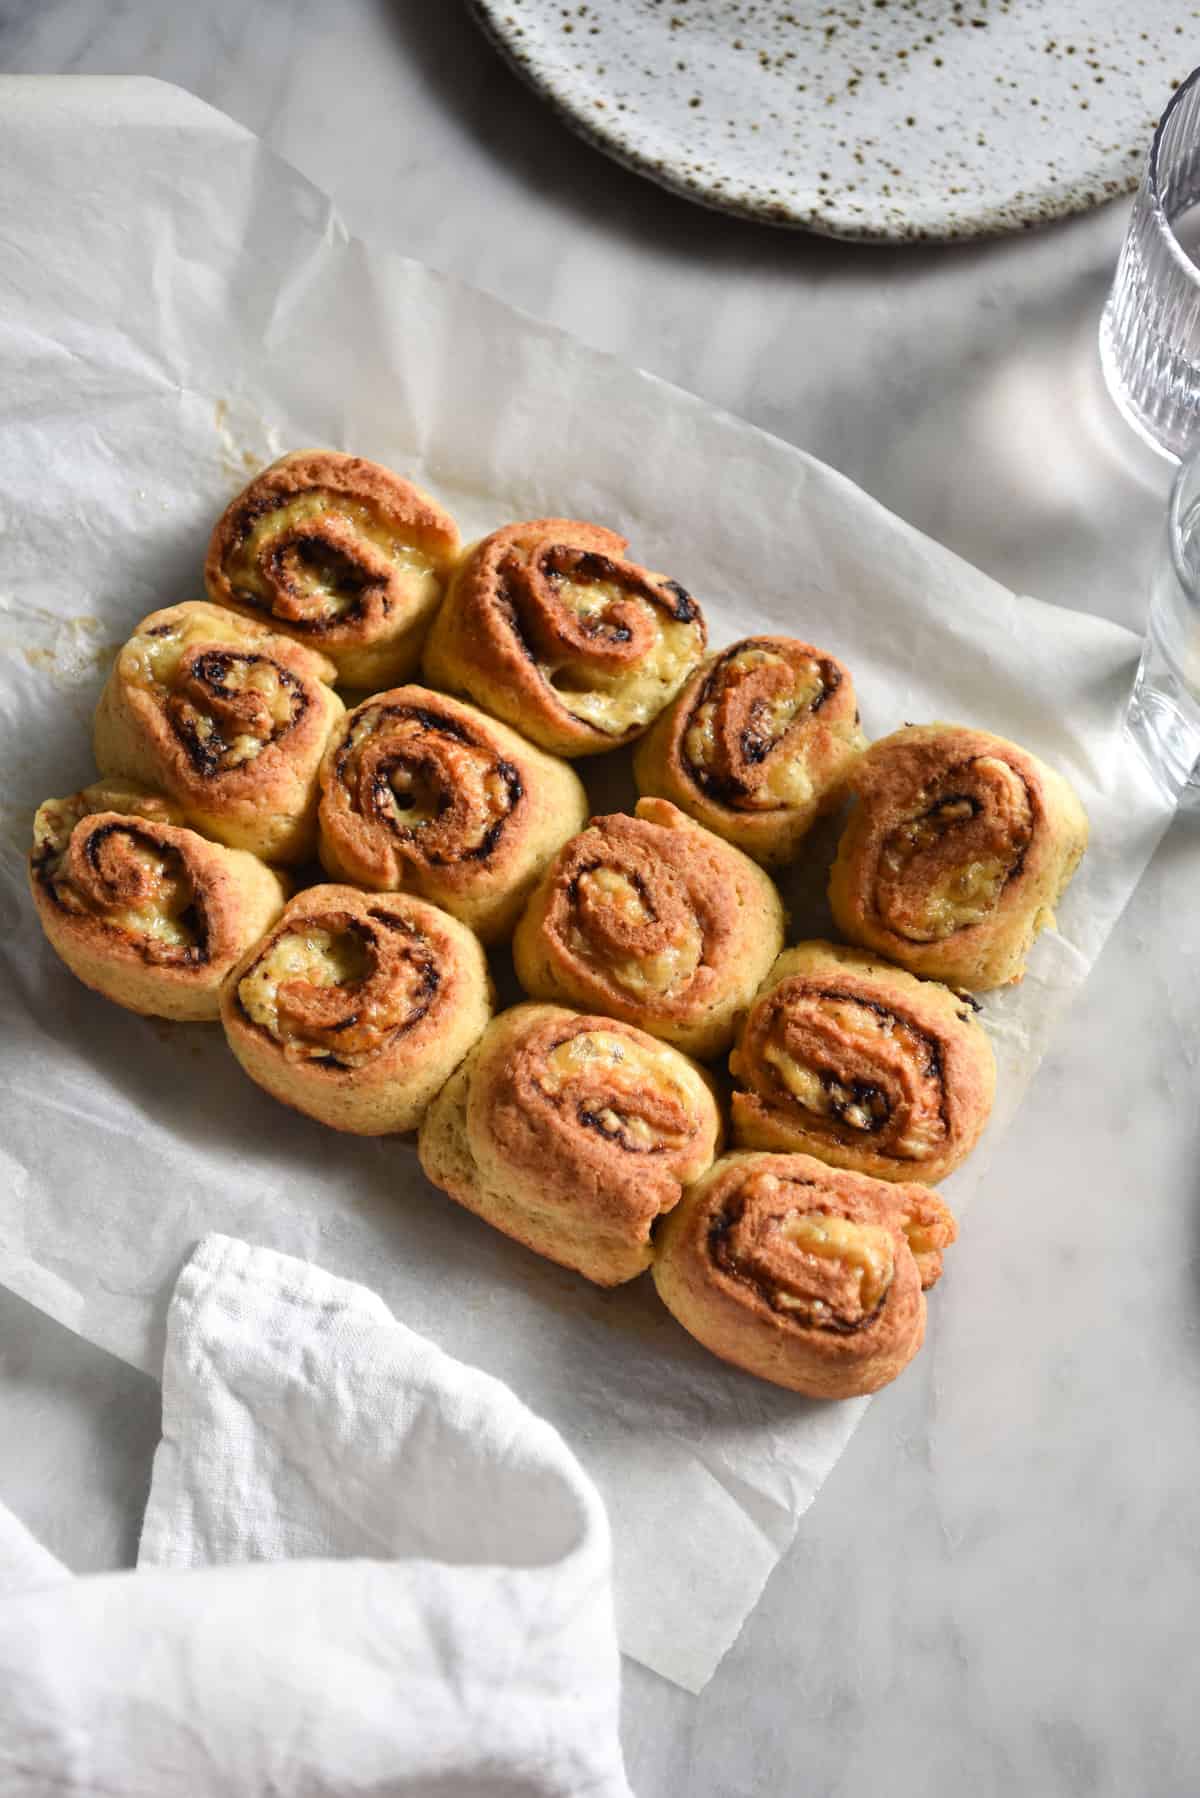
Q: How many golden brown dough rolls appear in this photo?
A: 12